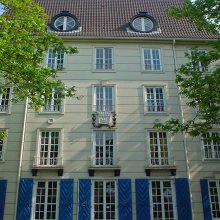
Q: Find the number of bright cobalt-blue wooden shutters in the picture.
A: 8